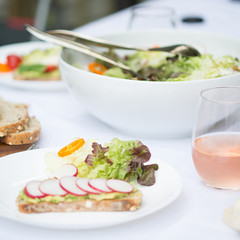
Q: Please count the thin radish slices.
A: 7